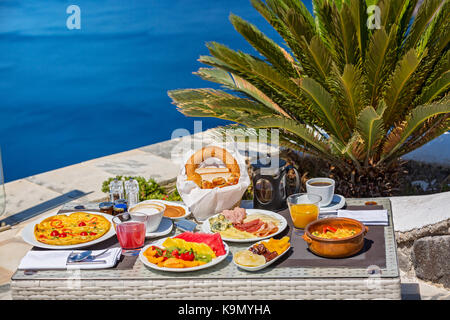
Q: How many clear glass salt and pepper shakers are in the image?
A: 2